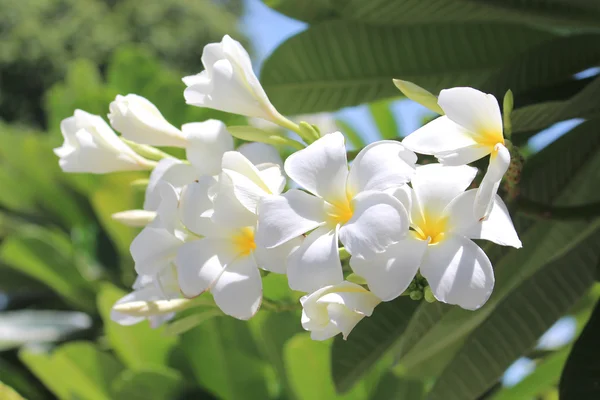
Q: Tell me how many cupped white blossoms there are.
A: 4